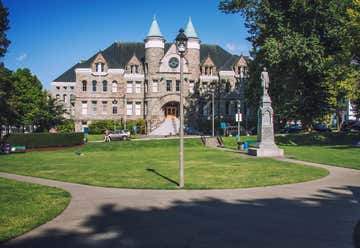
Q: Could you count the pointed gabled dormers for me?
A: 4